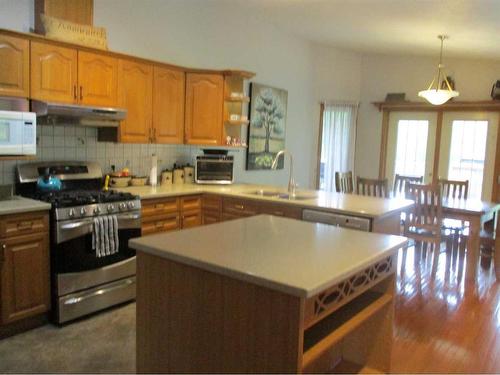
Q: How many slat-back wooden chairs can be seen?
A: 5